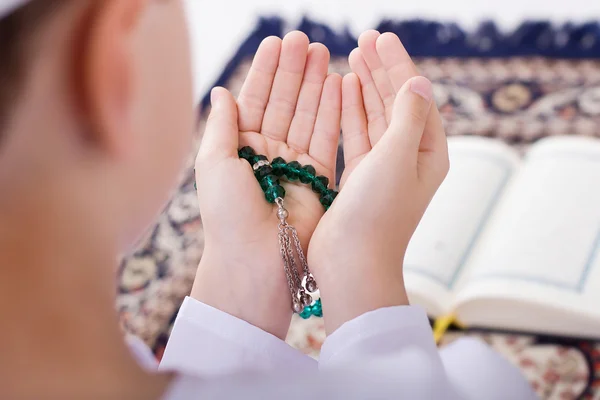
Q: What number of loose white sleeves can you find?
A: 2